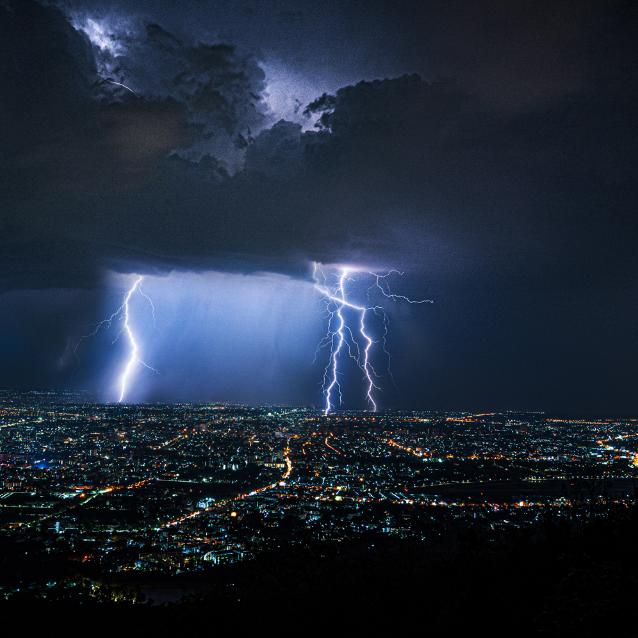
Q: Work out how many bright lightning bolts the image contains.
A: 3